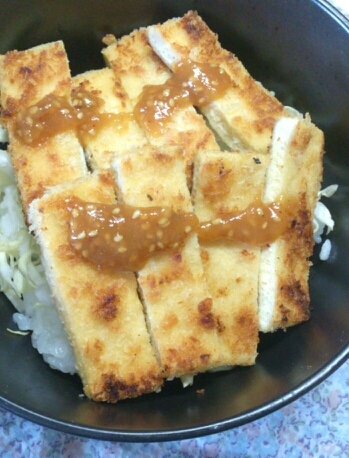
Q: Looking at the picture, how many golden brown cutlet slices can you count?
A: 8